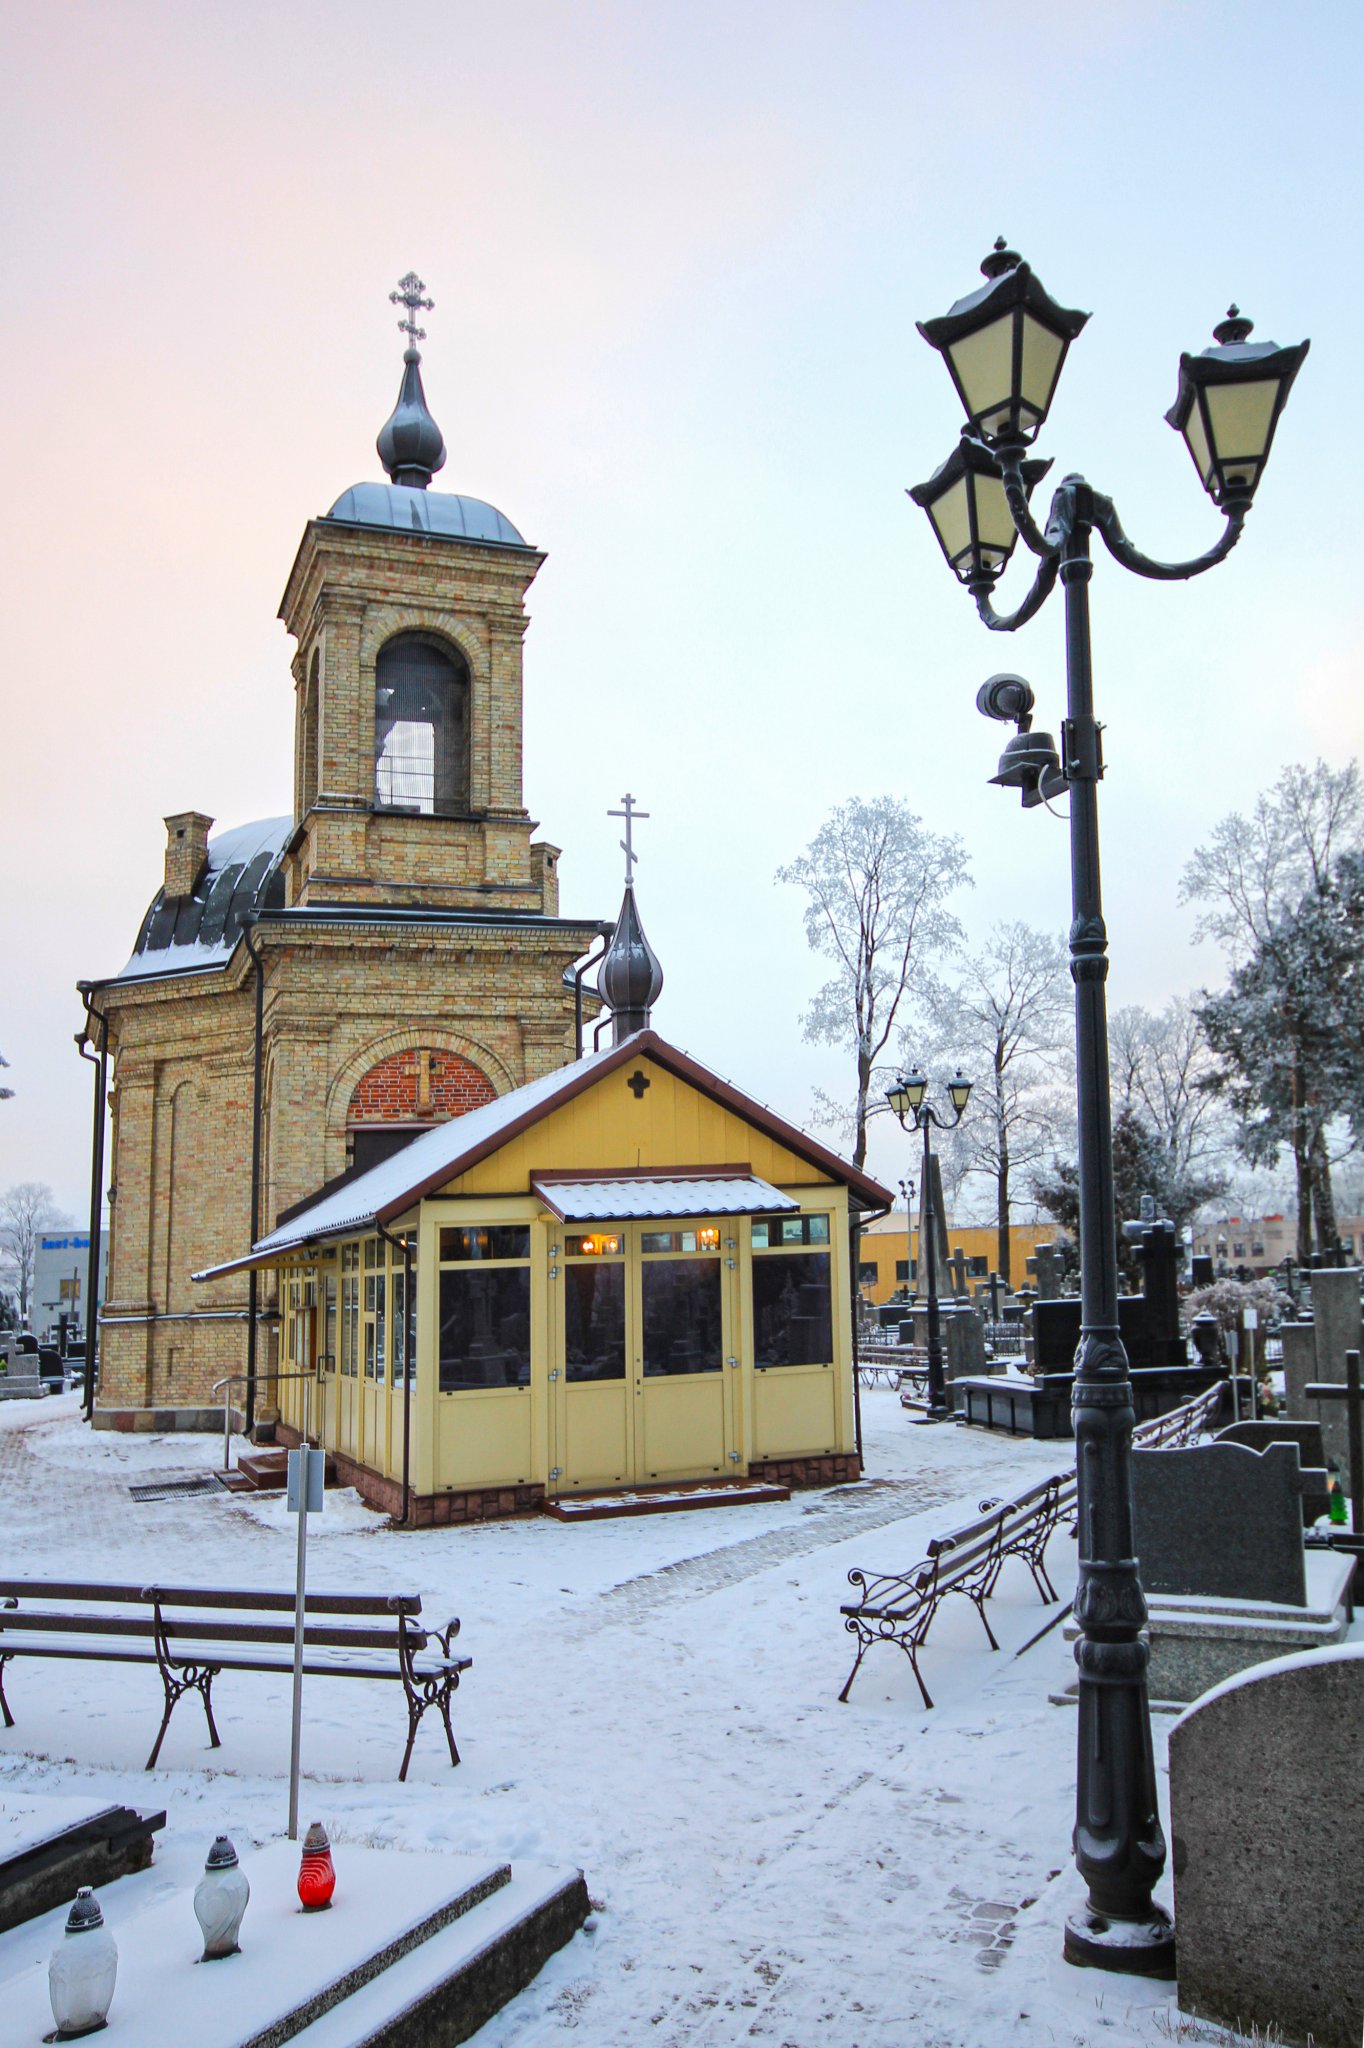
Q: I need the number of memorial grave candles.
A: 4